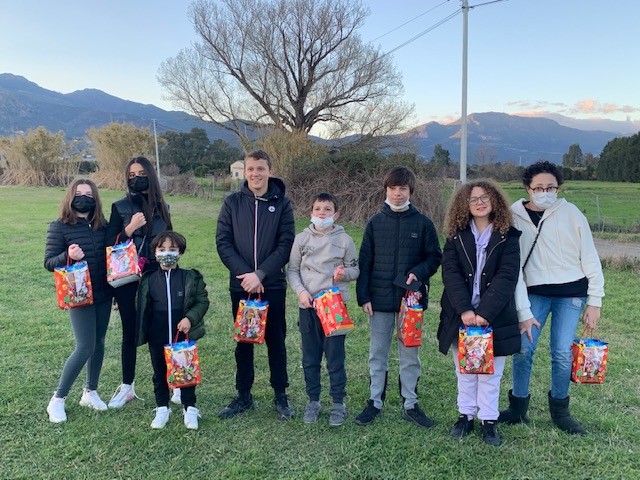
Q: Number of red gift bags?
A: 8